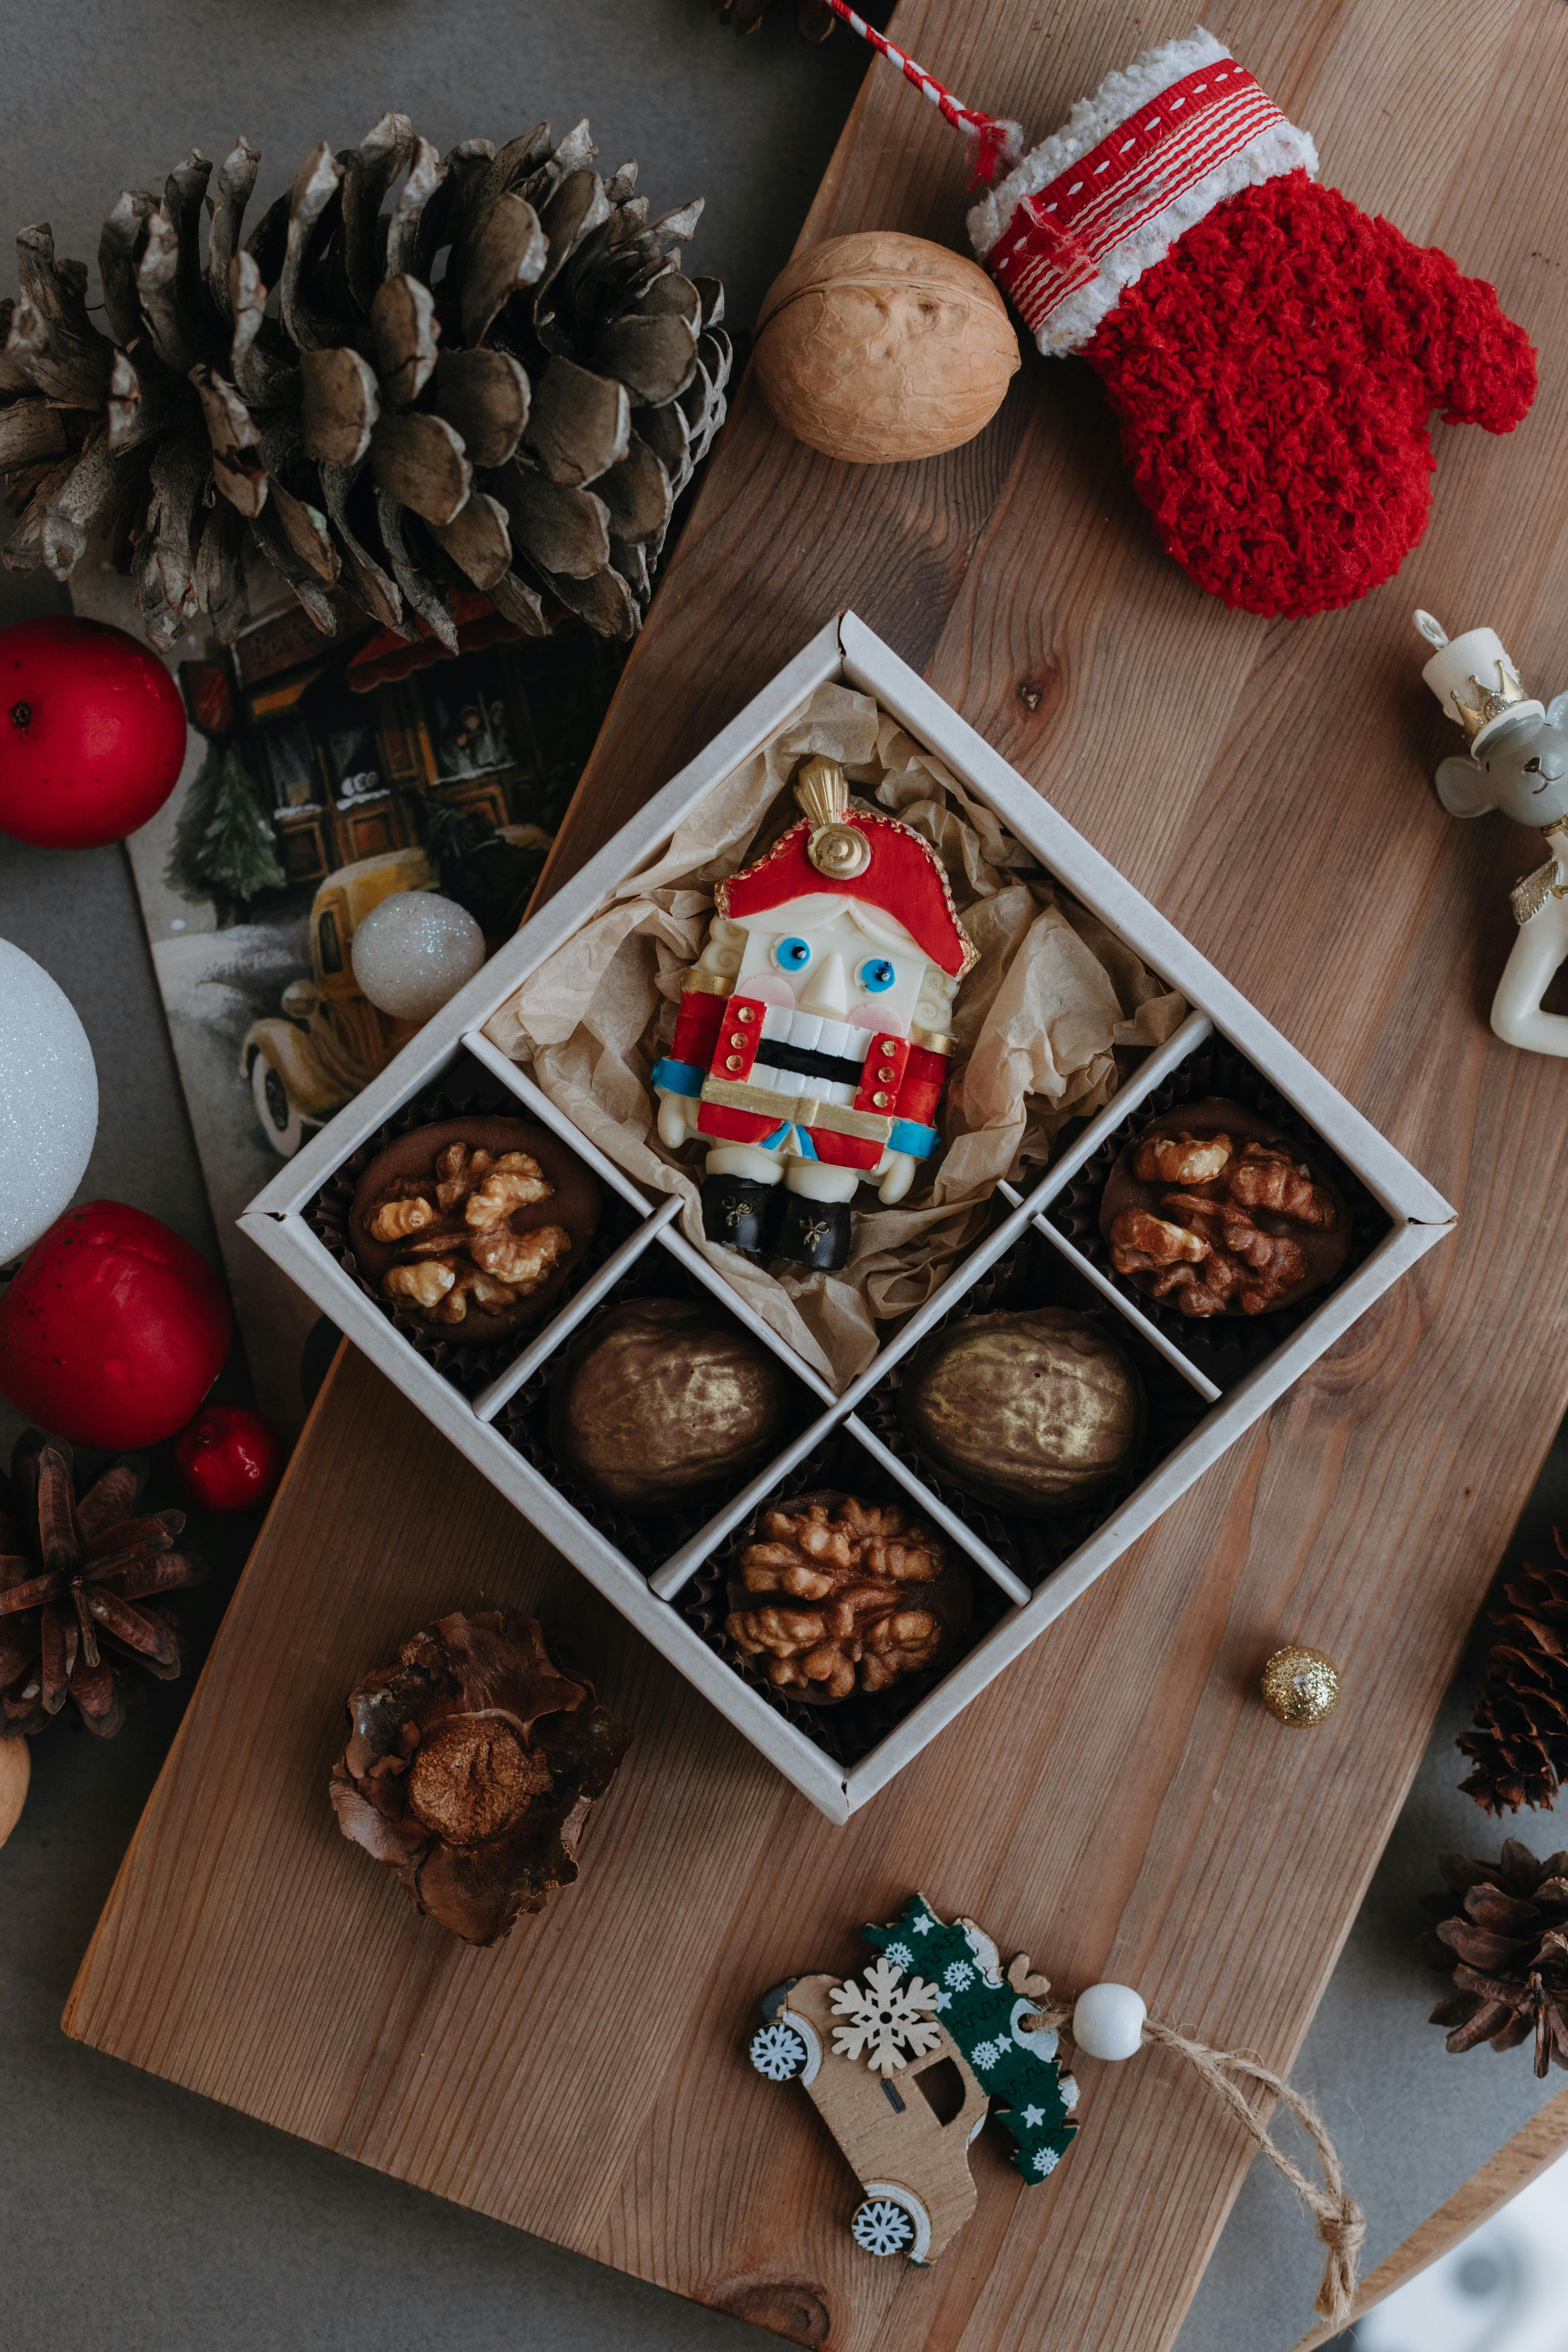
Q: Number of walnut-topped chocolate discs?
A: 3